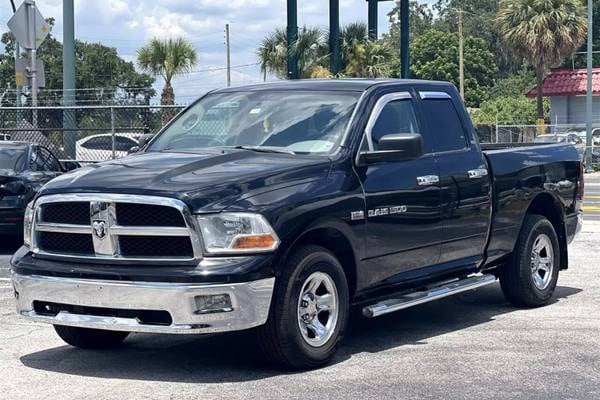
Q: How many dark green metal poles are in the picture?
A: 4